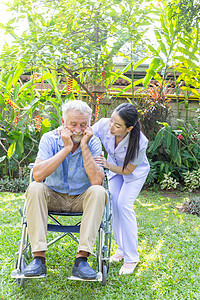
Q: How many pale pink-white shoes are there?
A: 2